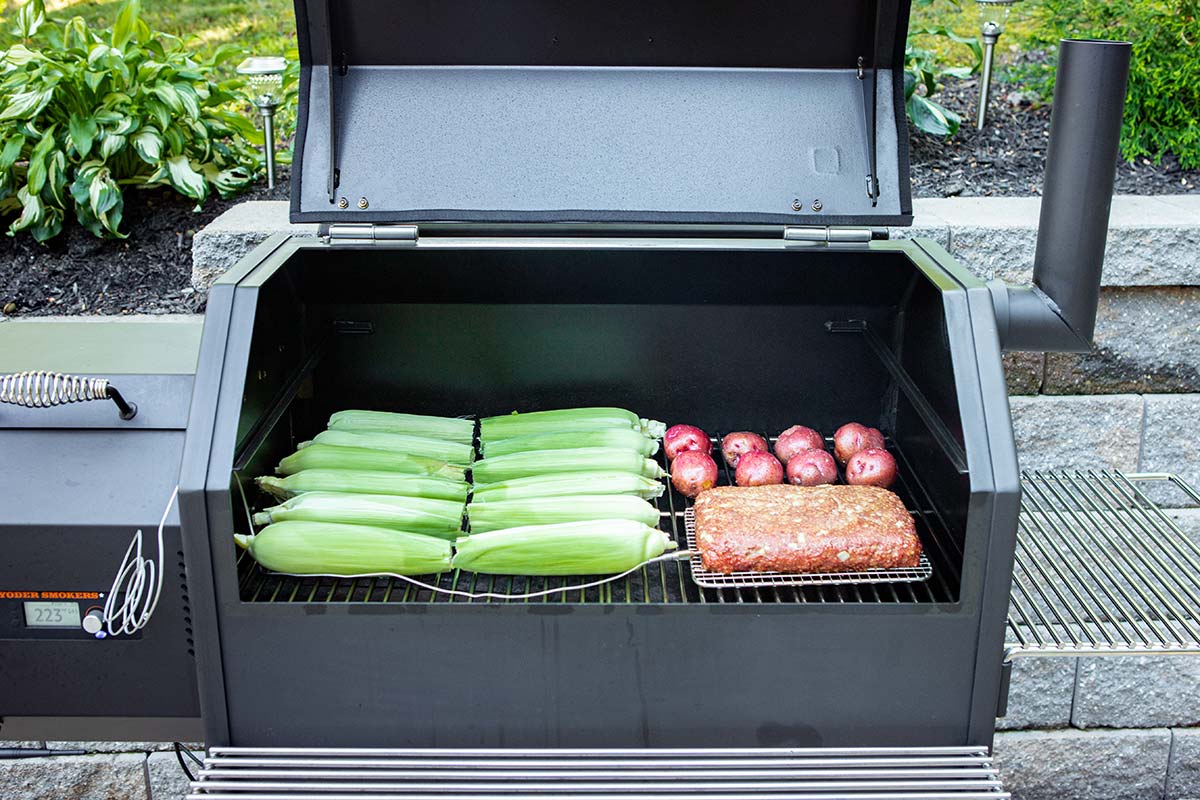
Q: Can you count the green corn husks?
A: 12